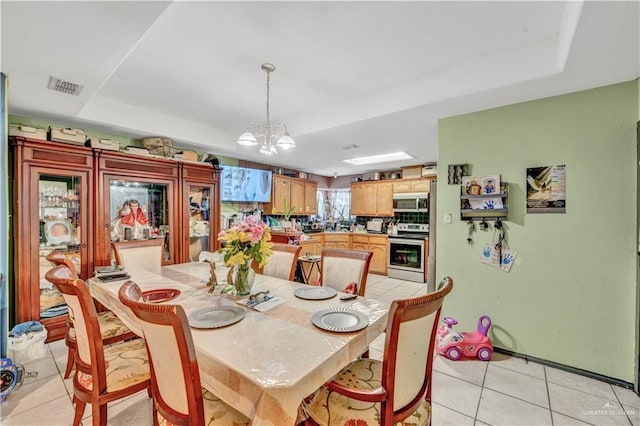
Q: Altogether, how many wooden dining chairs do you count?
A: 7